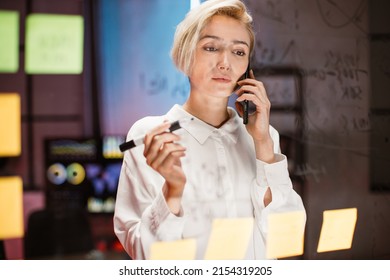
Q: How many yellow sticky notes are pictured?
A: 6